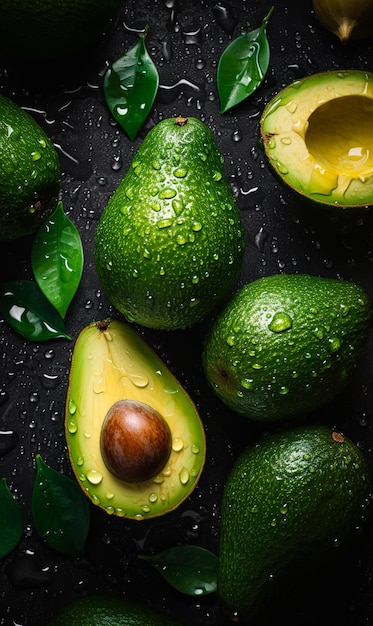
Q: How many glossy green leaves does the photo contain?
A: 7